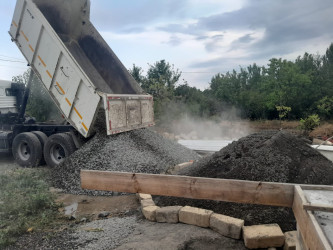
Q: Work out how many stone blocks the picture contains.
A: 8